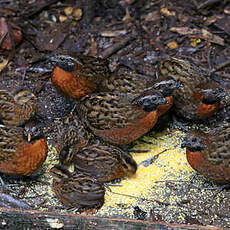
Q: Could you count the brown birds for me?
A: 10